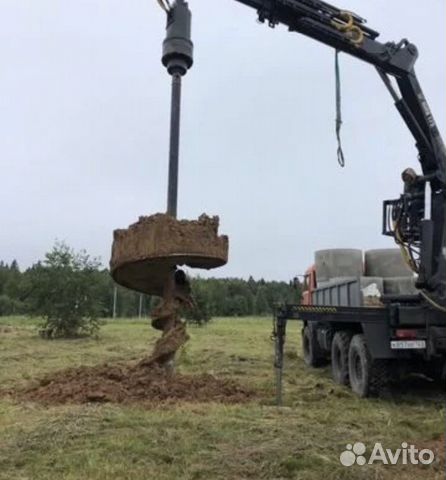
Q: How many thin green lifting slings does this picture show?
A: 1